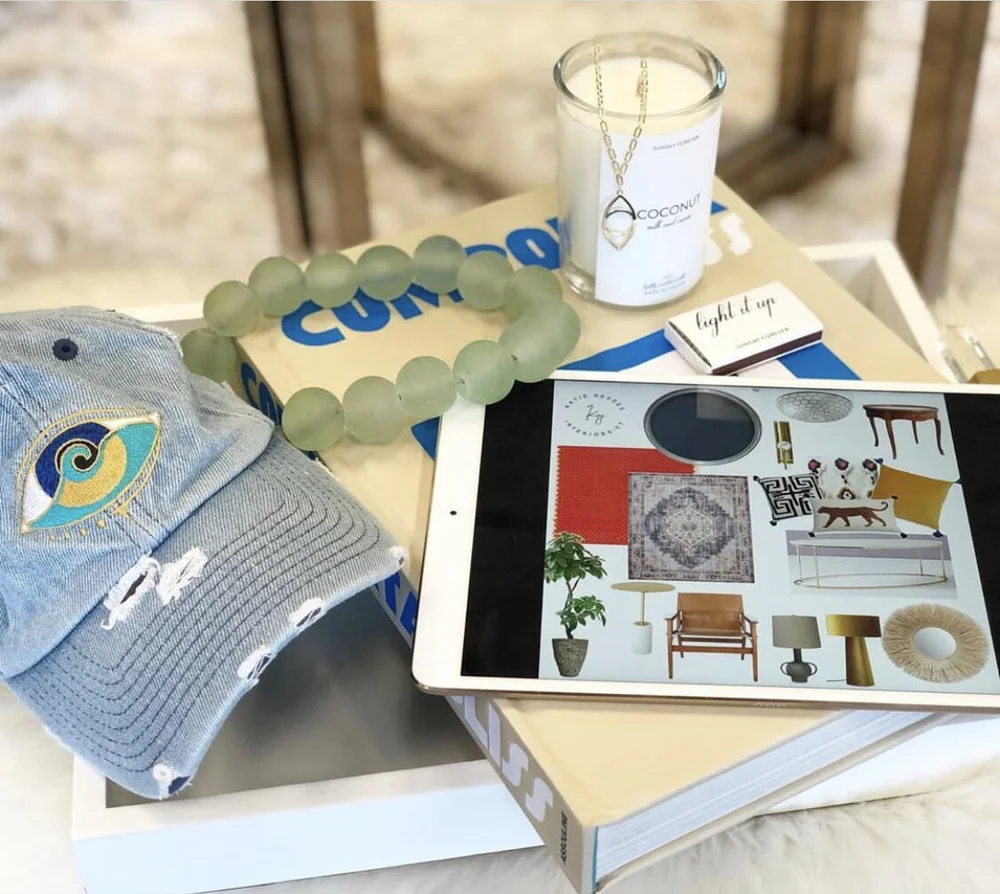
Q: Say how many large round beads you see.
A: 14